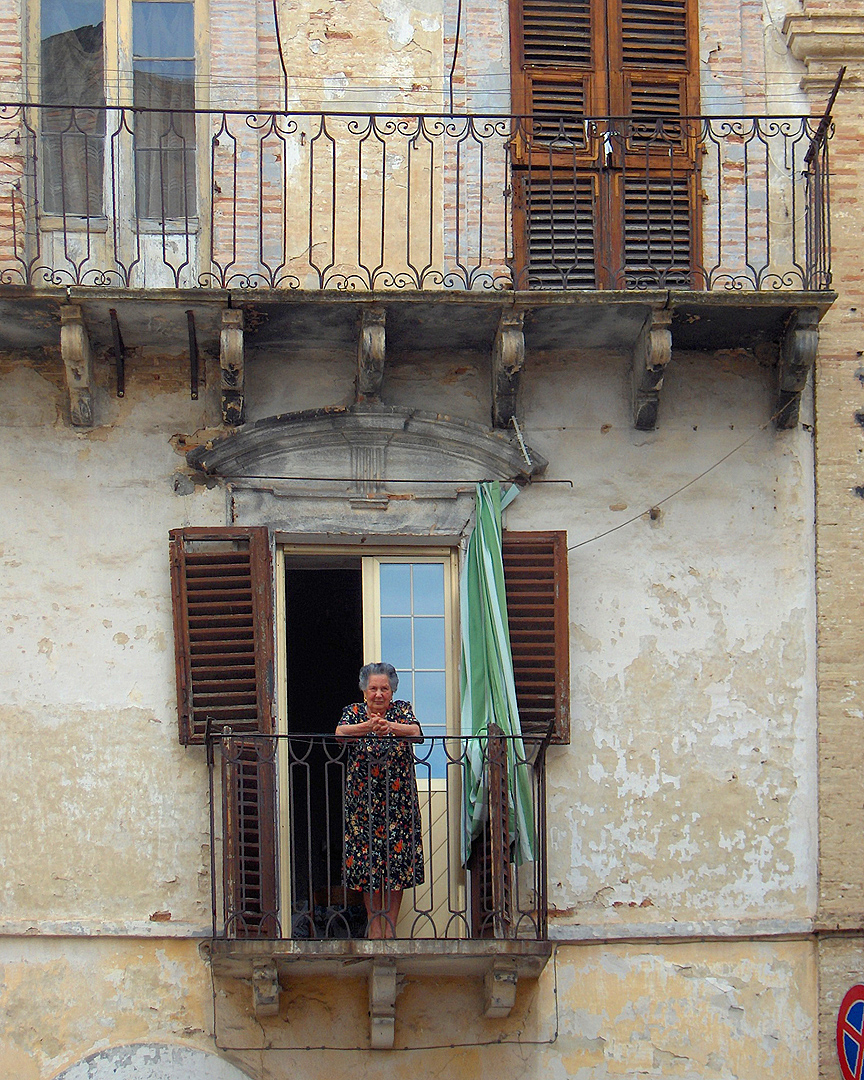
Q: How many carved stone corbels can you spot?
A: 9